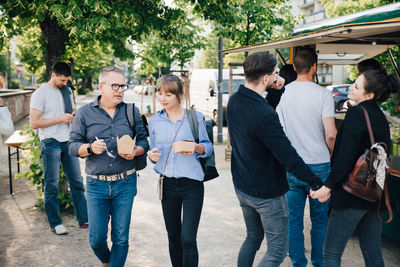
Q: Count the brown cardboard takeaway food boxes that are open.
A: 2